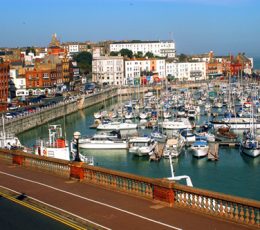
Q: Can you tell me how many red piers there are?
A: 3